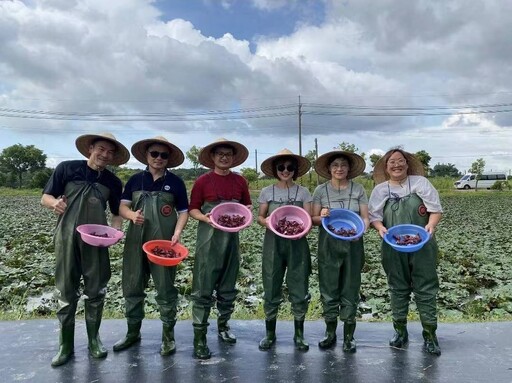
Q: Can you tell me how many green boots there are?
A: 12